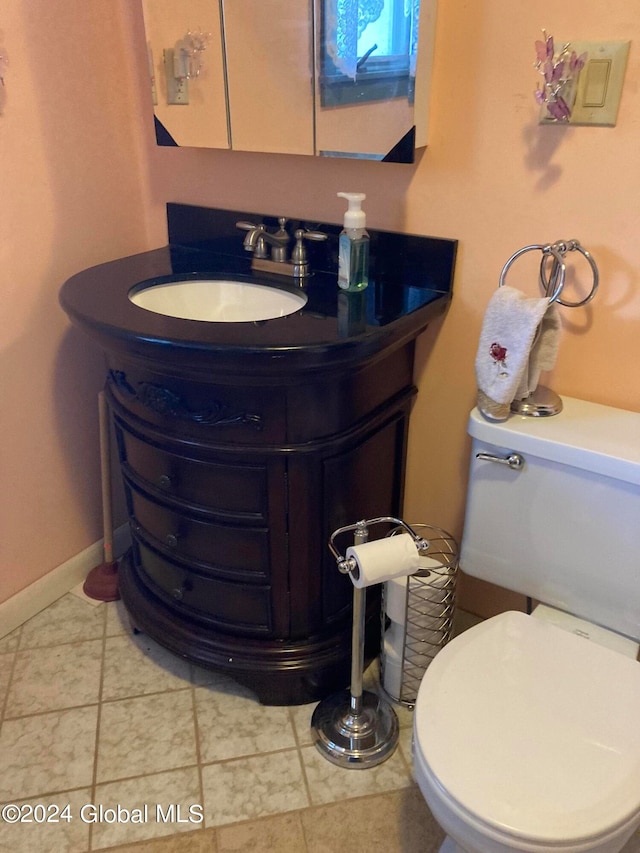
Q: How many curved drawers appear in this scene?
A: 3